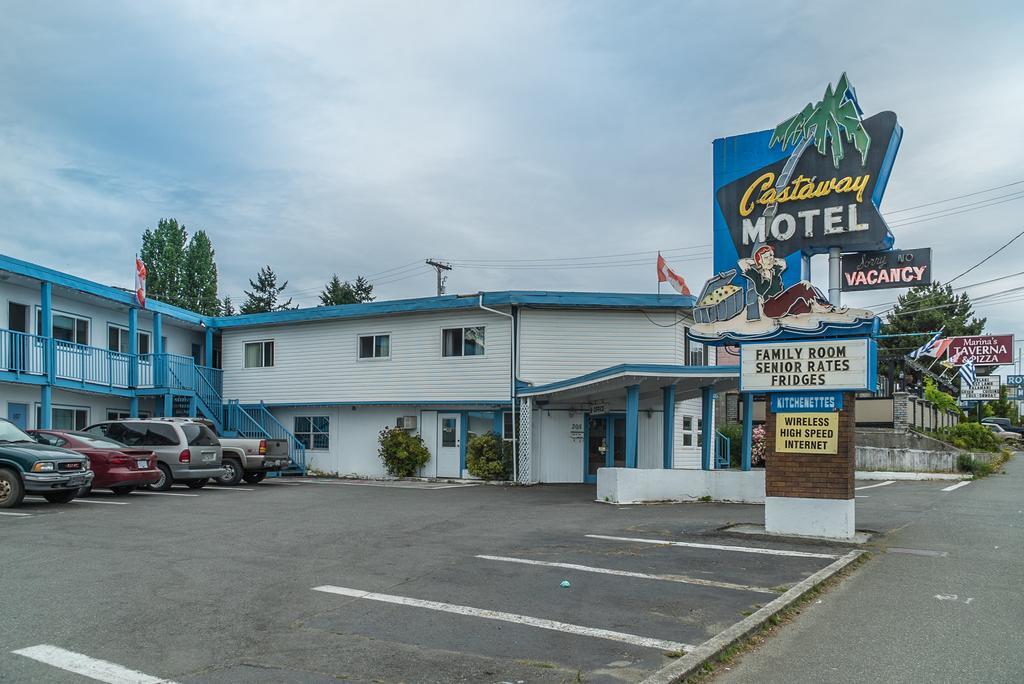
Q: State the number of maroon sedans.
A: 1